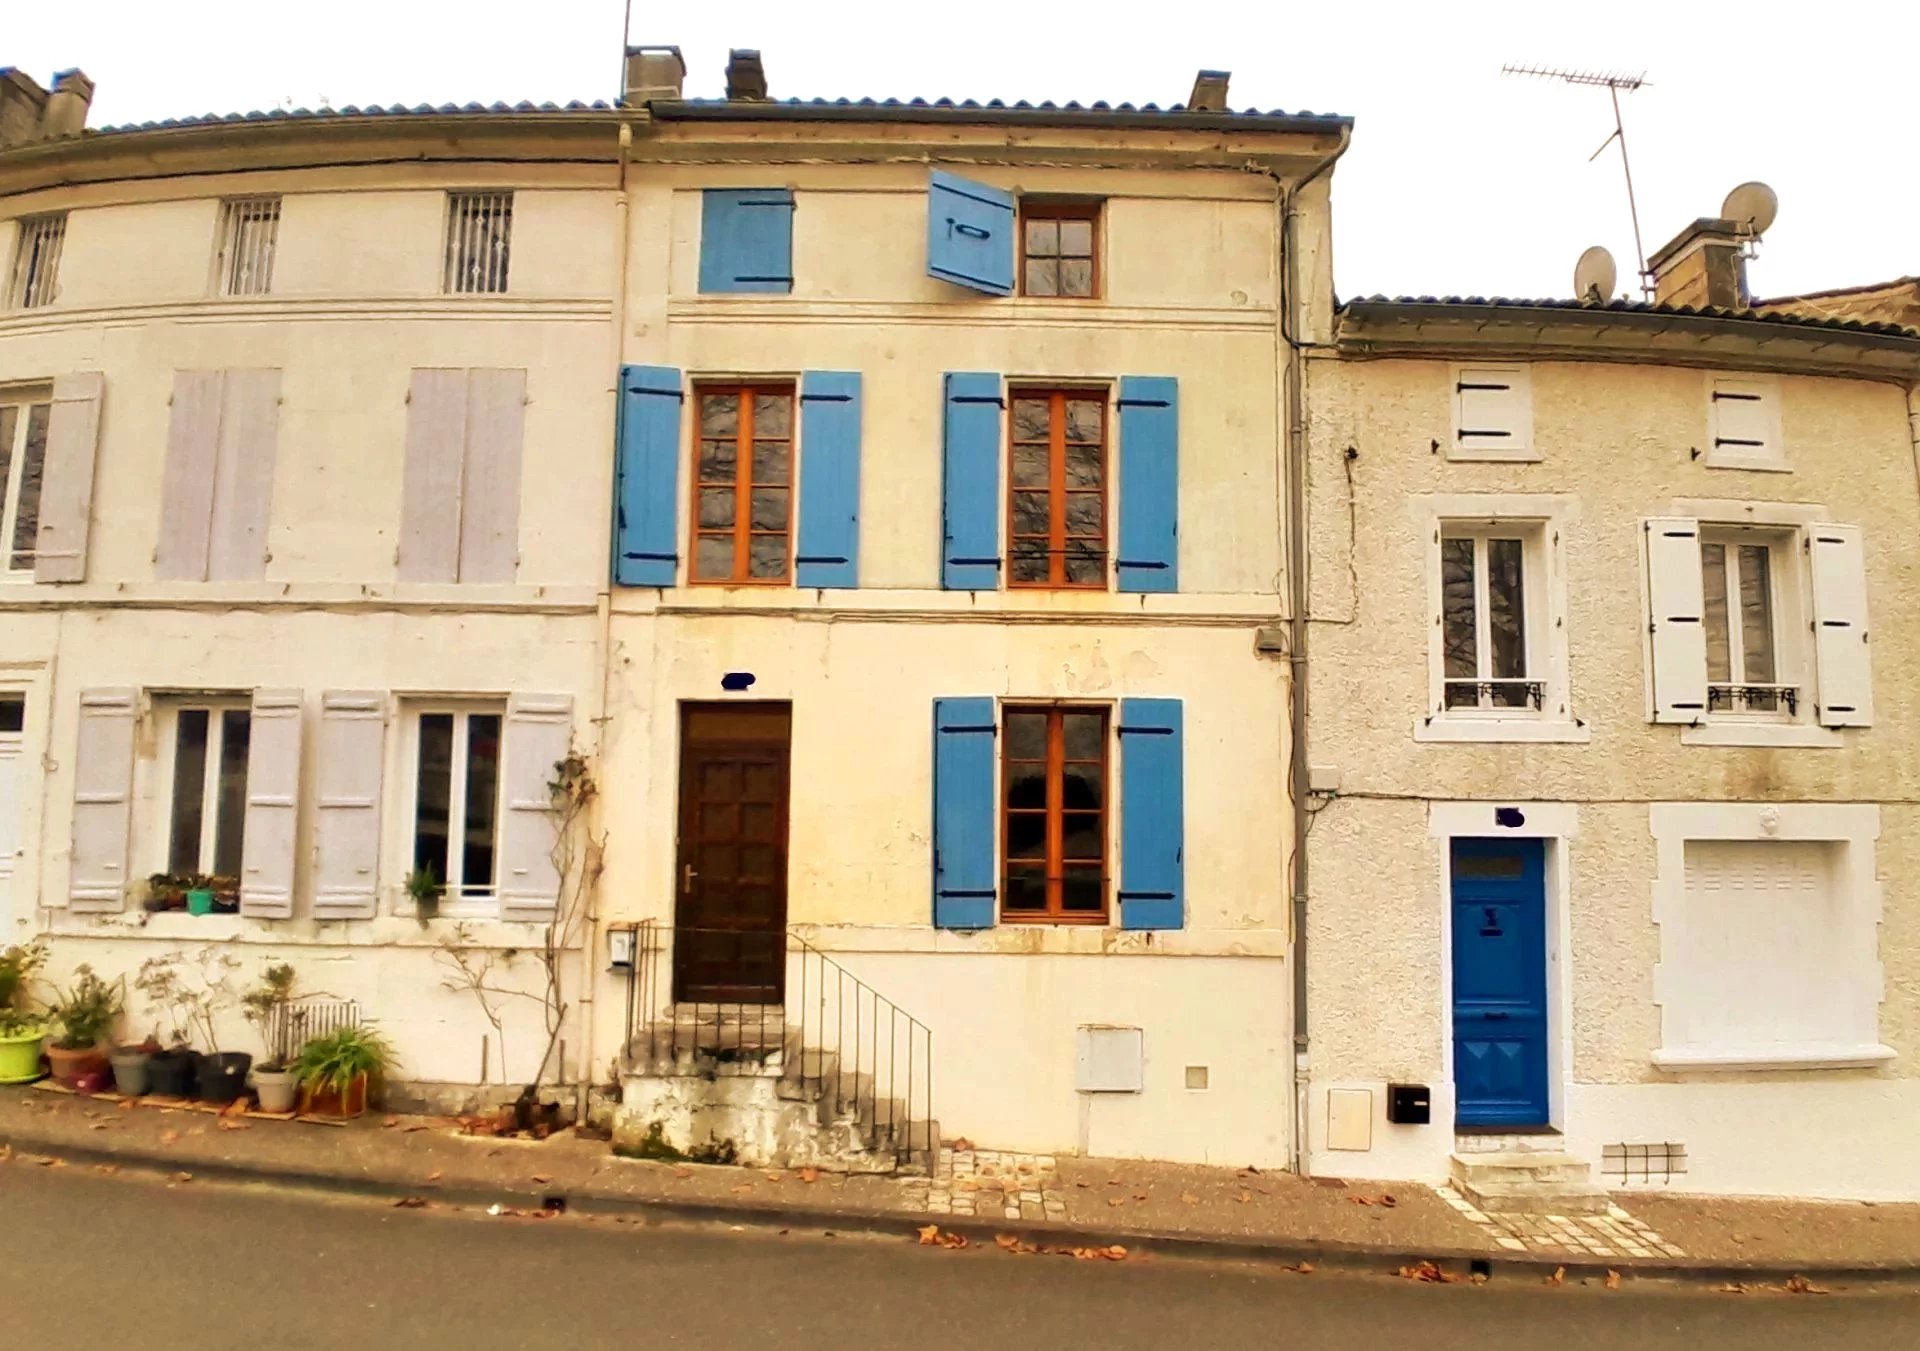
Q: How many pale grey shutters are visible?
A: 9